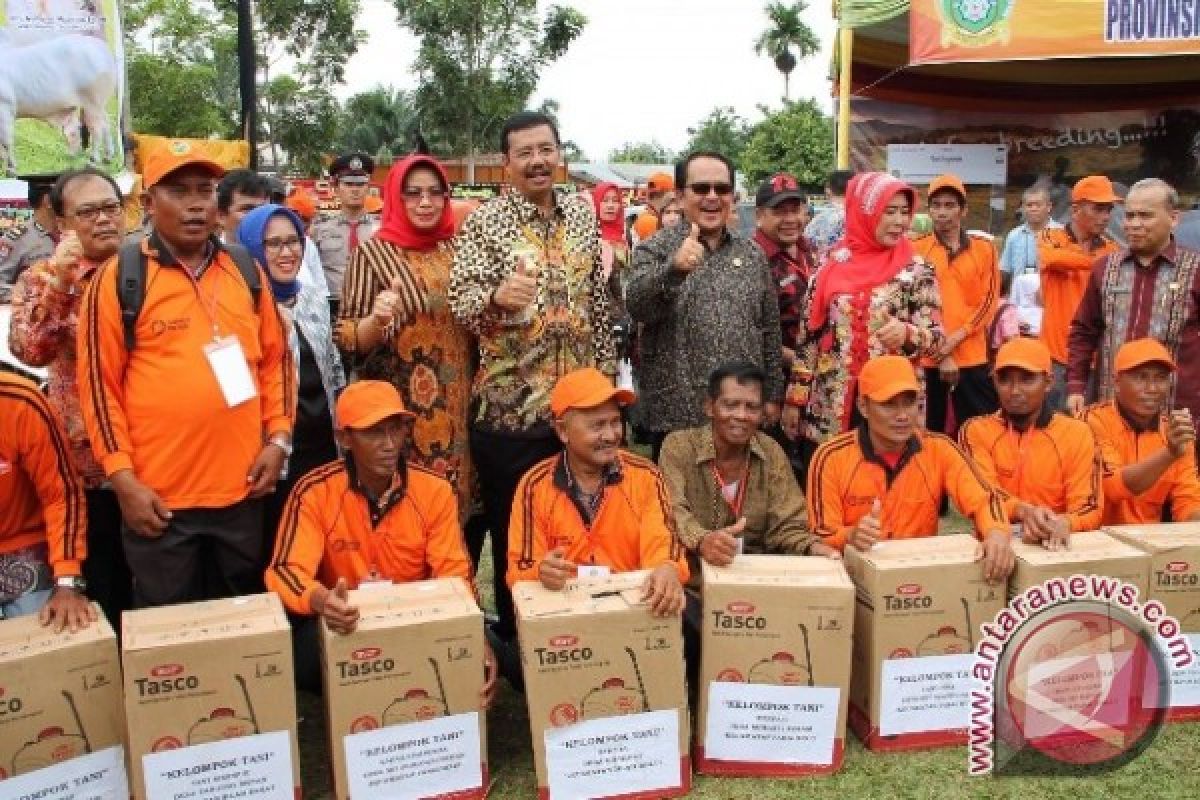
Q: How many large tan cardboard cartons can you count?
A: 8